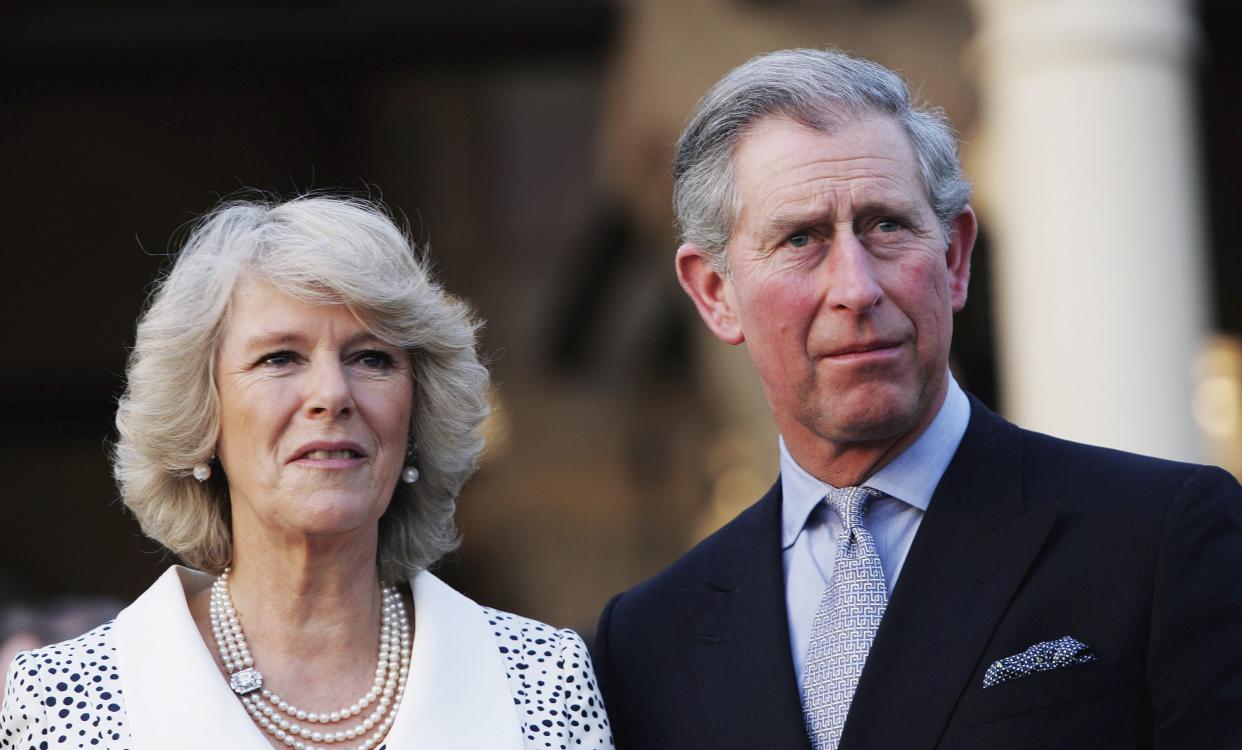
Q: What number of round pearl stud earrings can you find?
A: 2